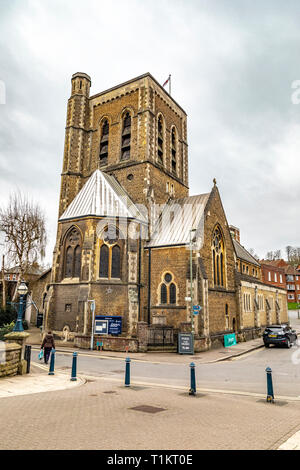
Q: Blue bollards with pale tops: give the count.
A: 5